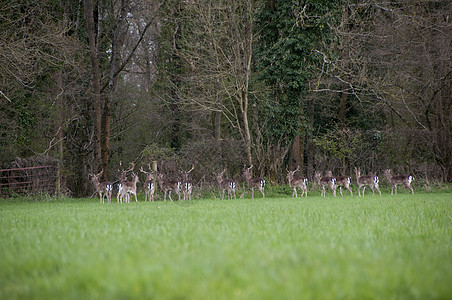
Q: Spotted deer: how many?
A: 13